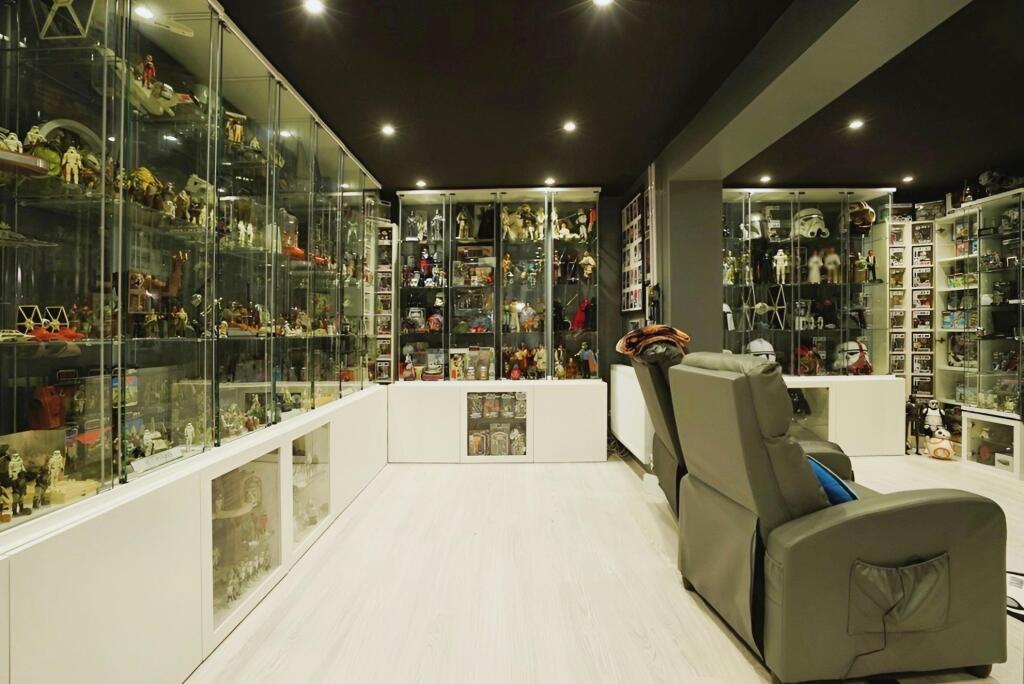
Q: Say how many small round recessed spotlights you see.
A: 9